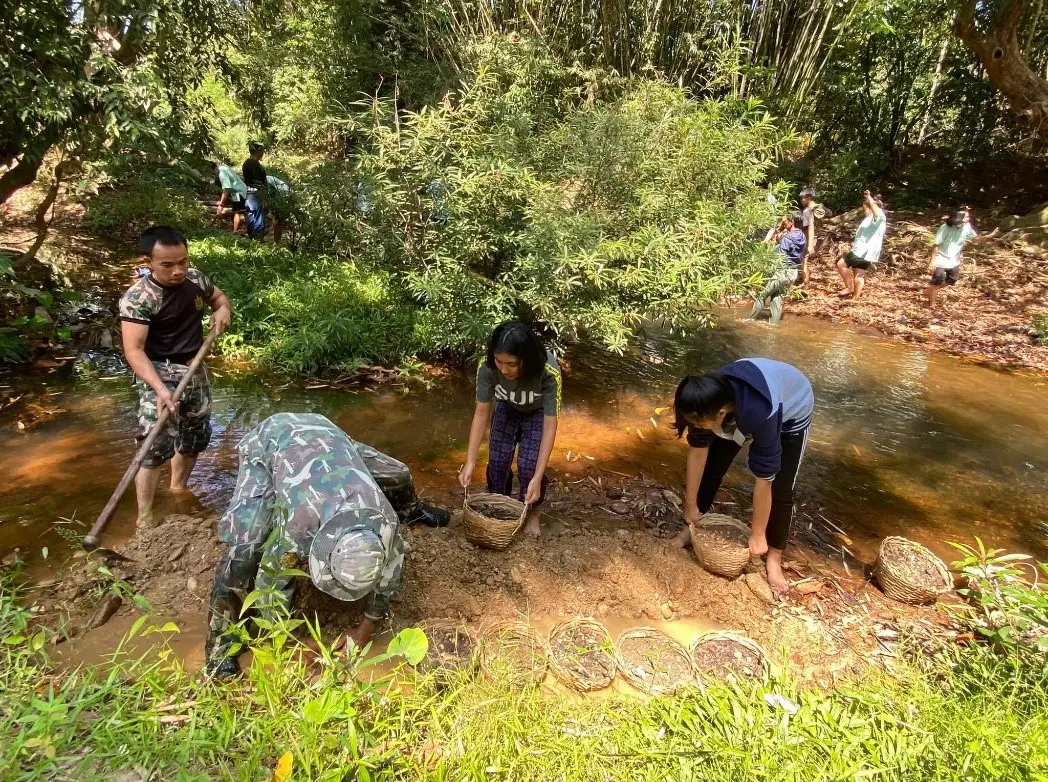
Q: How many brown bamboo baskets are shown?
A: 8